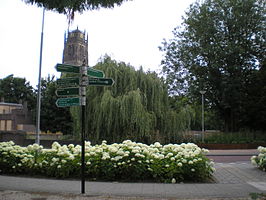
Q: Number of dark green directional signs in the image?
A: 6